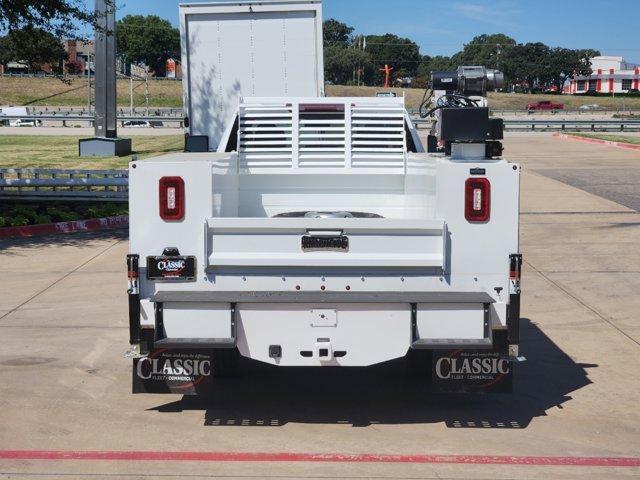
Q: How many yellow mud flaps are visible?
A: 0